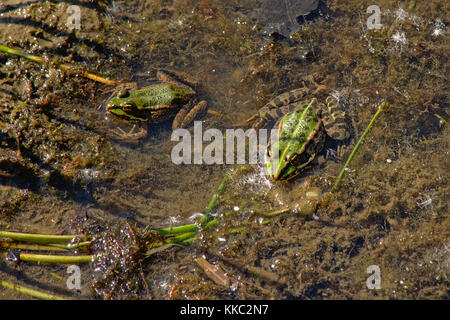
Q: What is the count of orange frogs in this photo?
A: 0